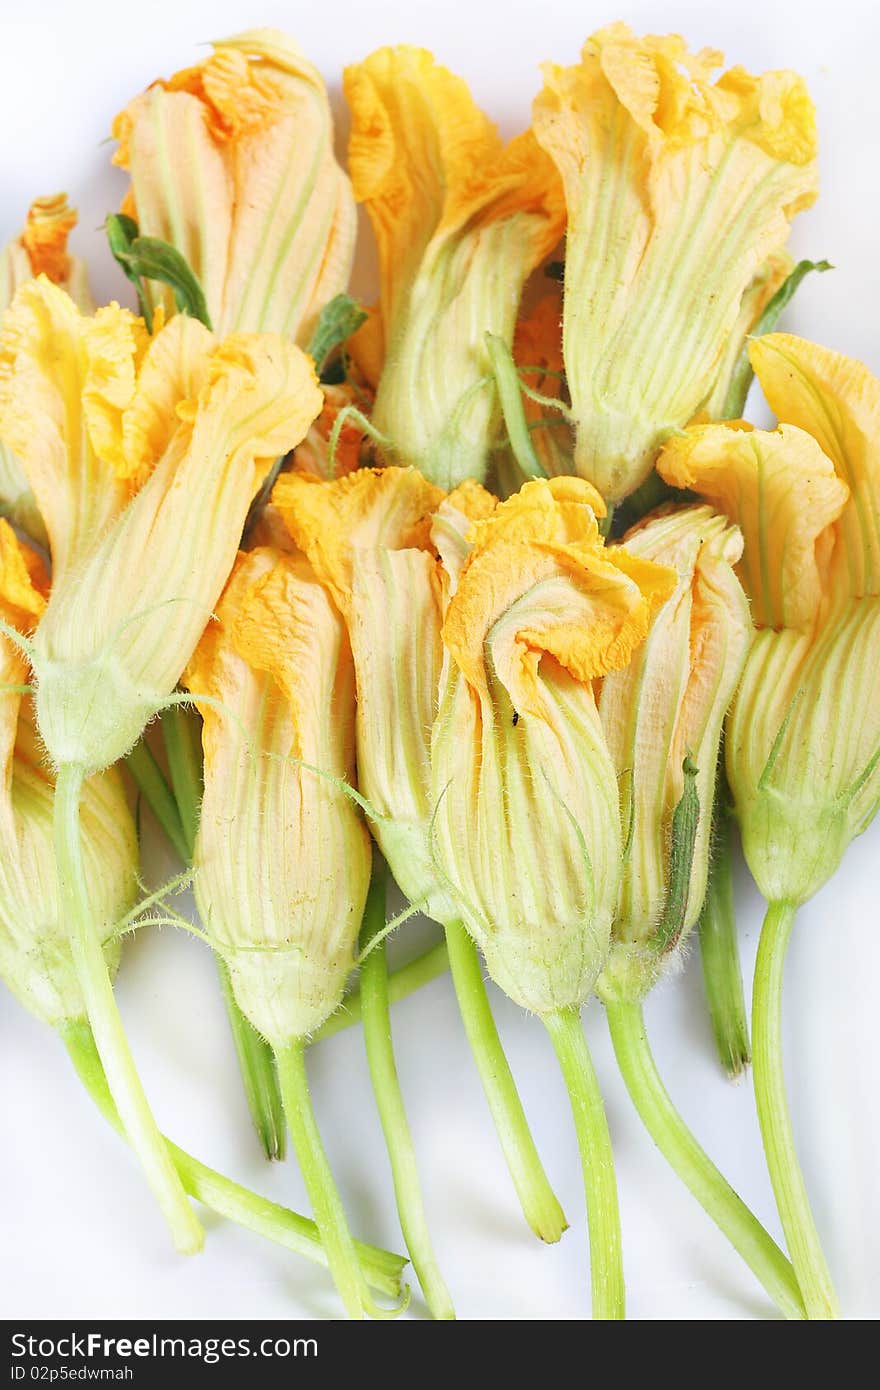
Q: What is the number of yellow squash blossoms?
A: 11